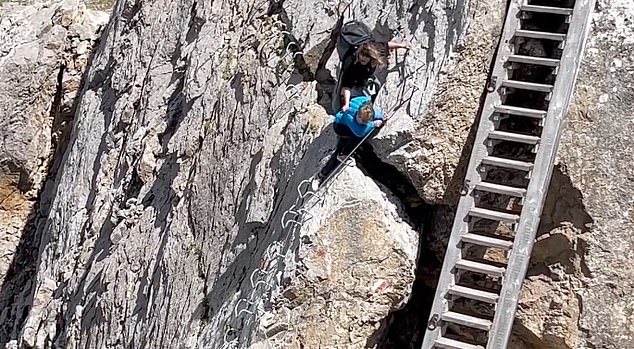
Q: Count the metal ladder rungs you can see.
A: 14